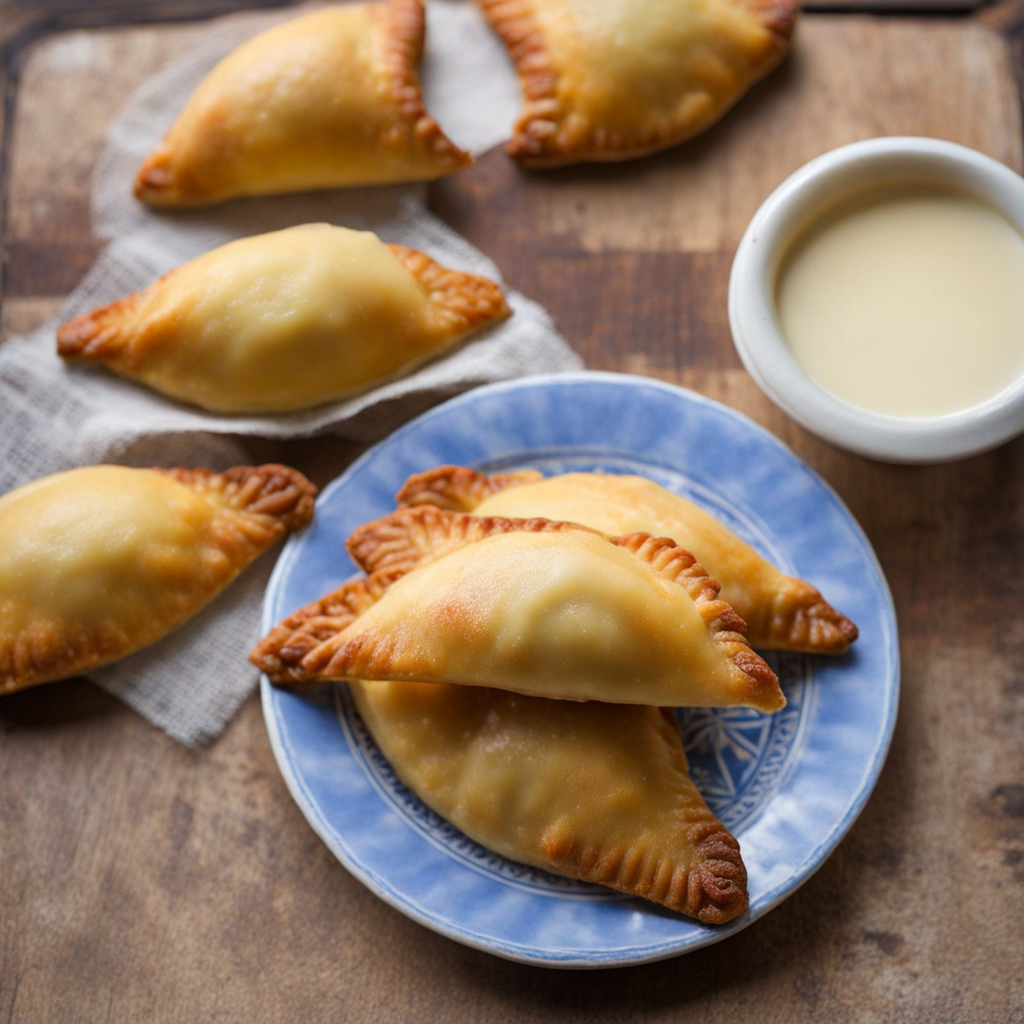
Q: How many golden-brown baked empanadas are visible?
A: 7